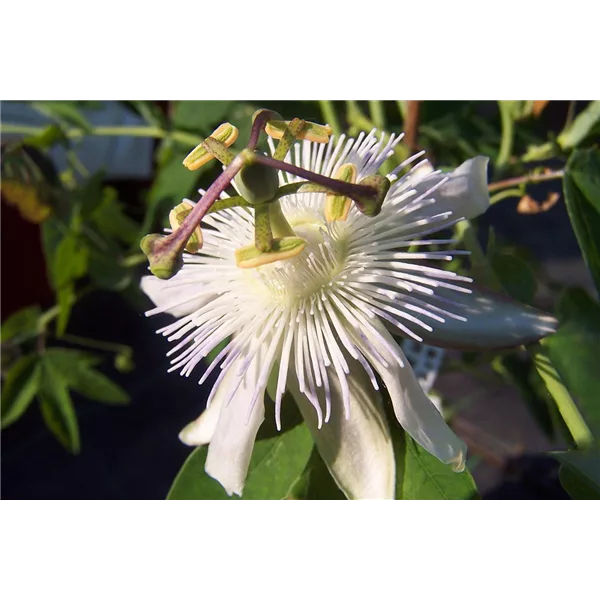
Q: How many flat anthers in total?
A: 5